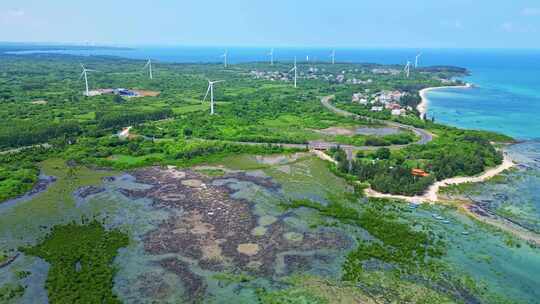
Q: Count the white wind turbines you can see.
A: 9